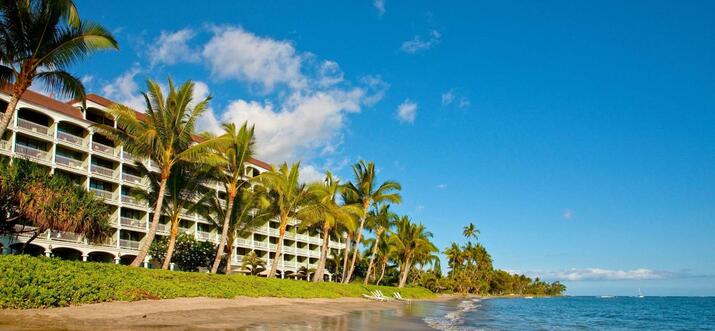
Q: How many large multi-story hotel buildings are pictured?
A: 1